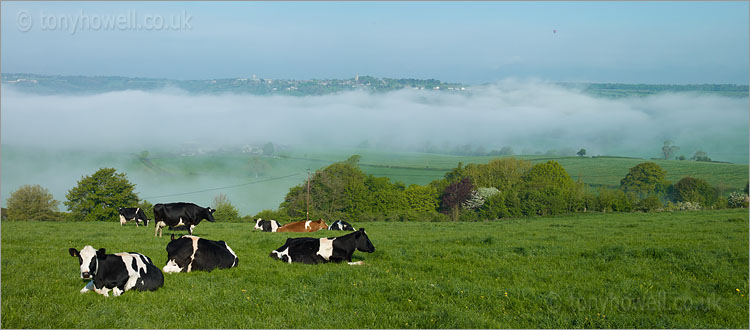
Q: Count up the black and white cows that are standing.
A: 2